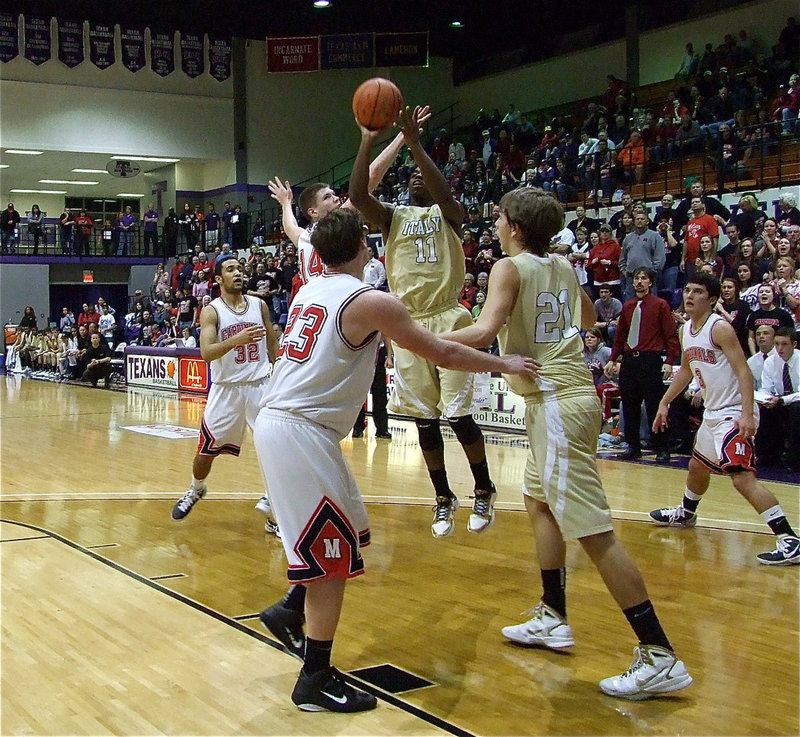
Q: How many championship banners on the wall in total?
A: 8